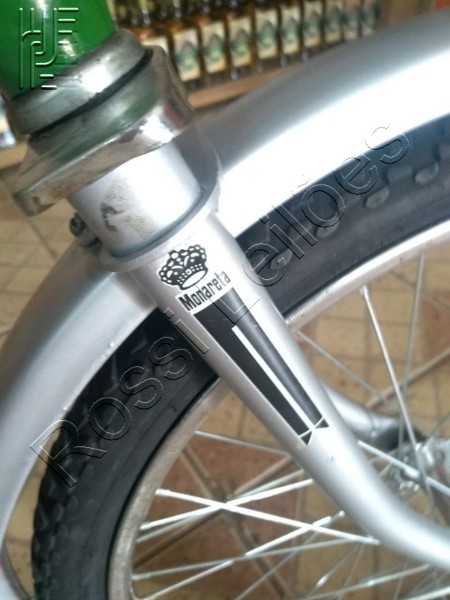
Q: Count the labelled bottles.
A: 10